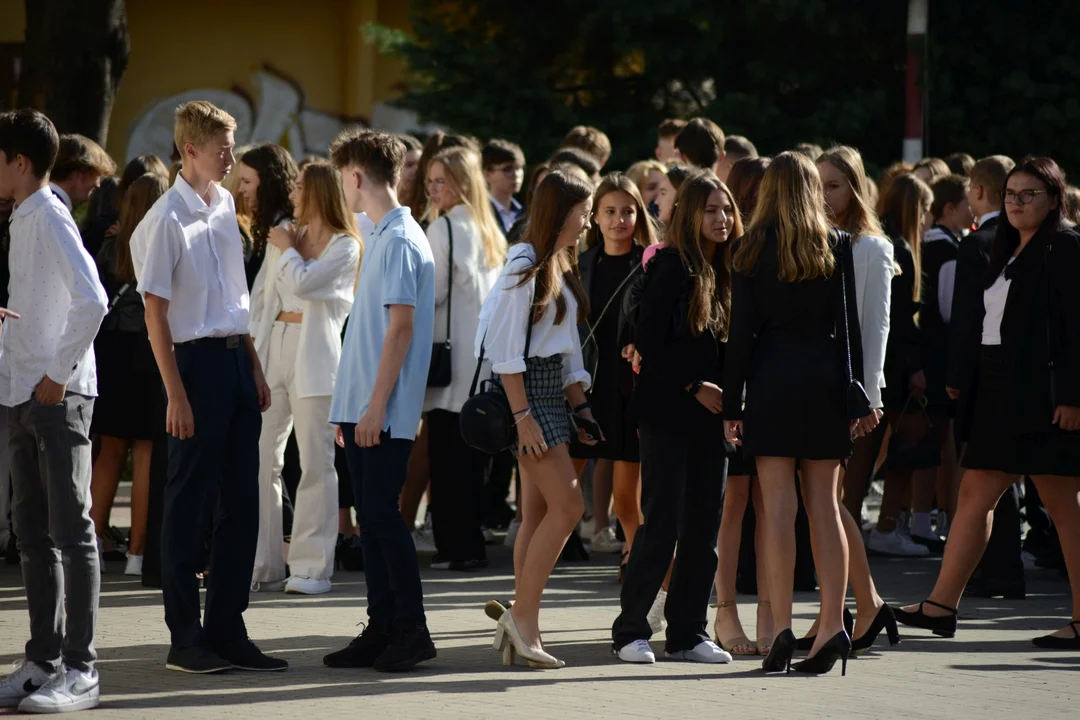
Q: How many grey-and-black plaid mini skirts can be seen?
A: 1